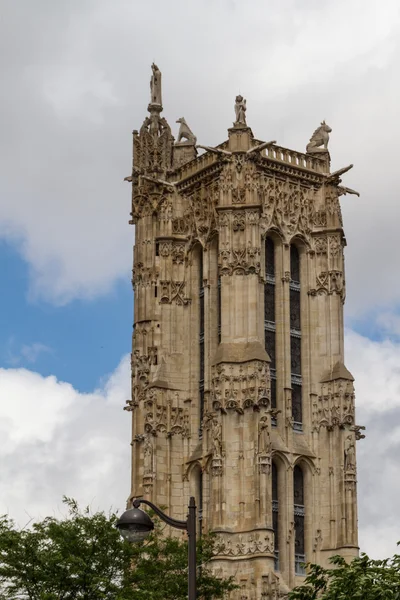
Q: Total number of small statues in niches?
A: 4